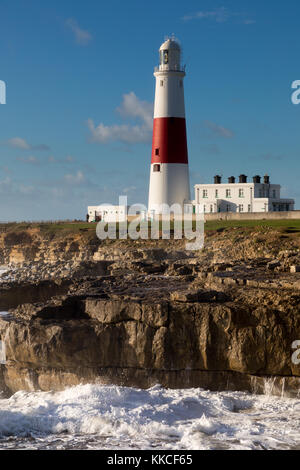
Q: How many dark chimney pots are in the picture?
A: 5